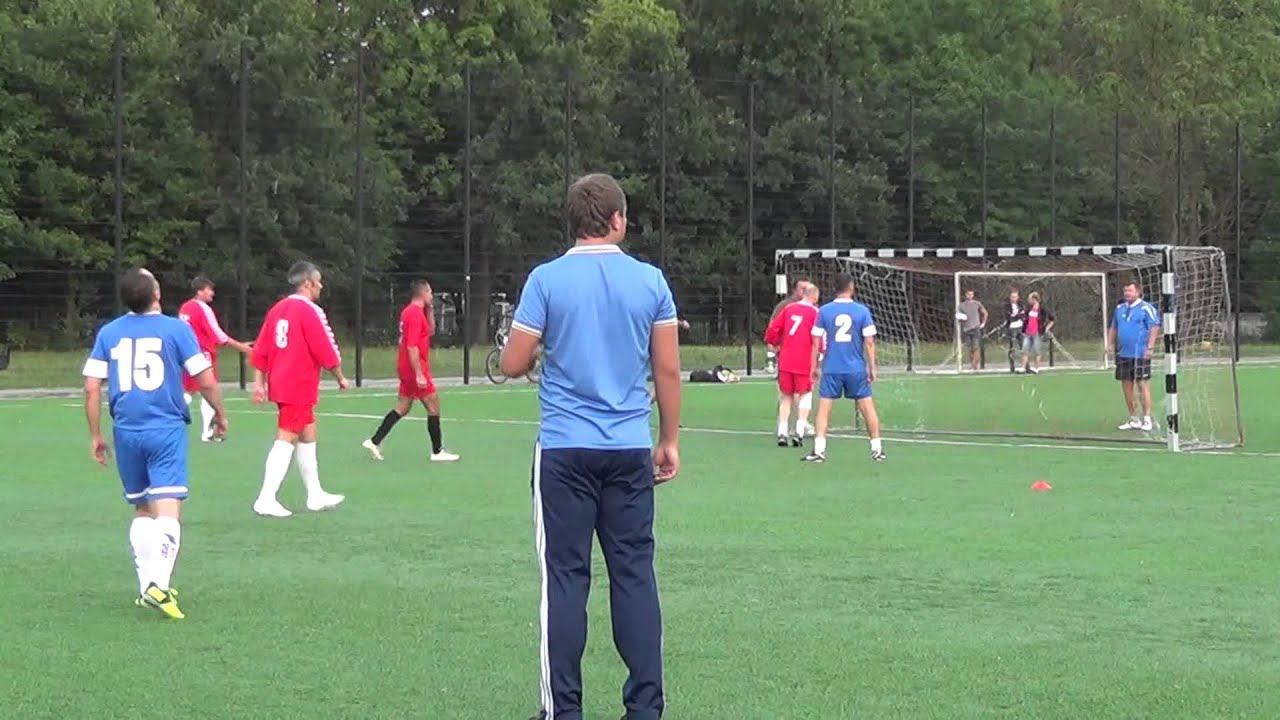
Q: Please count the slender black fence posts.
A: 14